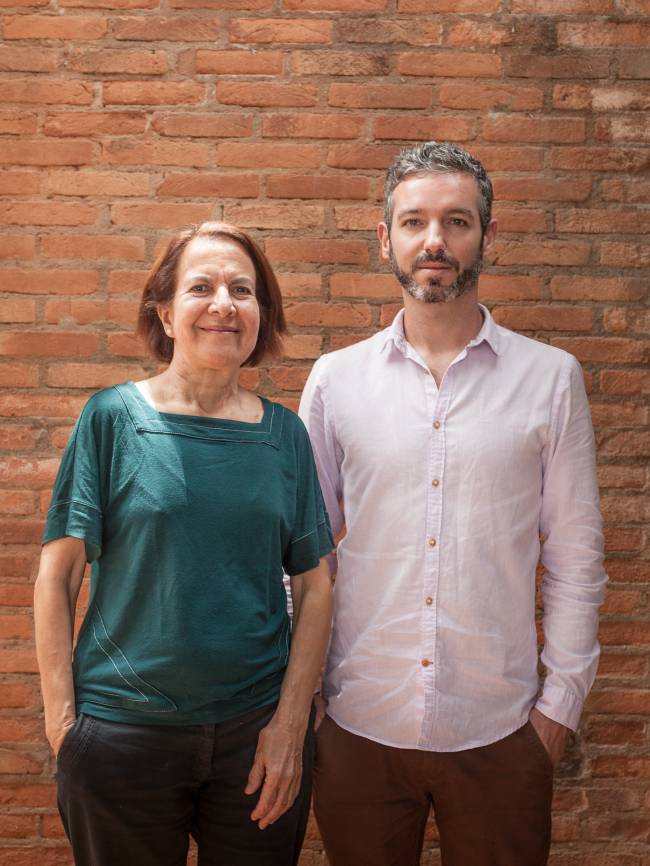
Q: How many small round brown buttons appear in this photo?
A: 5